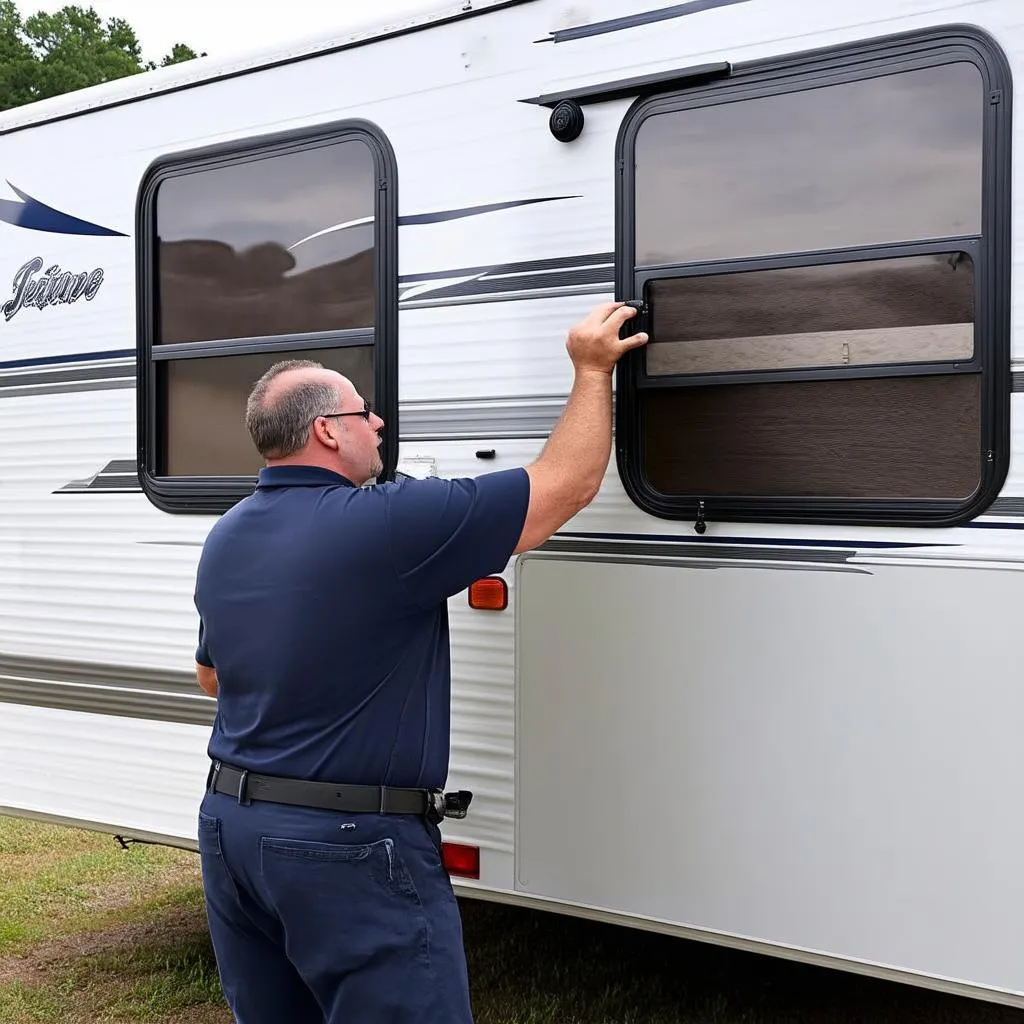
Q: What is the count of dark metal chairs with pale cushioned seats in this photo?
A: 0